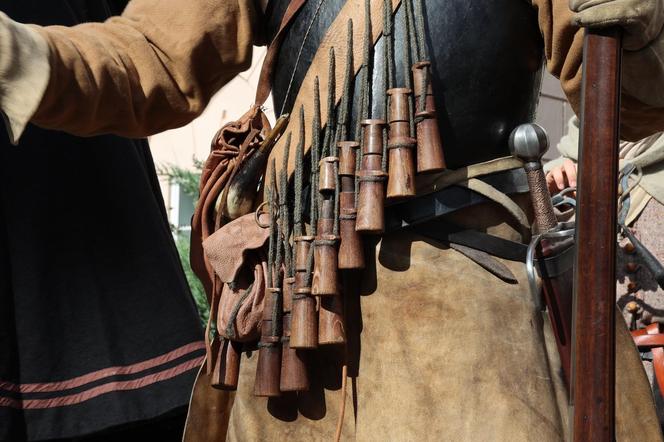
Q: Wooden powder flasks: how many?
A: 10